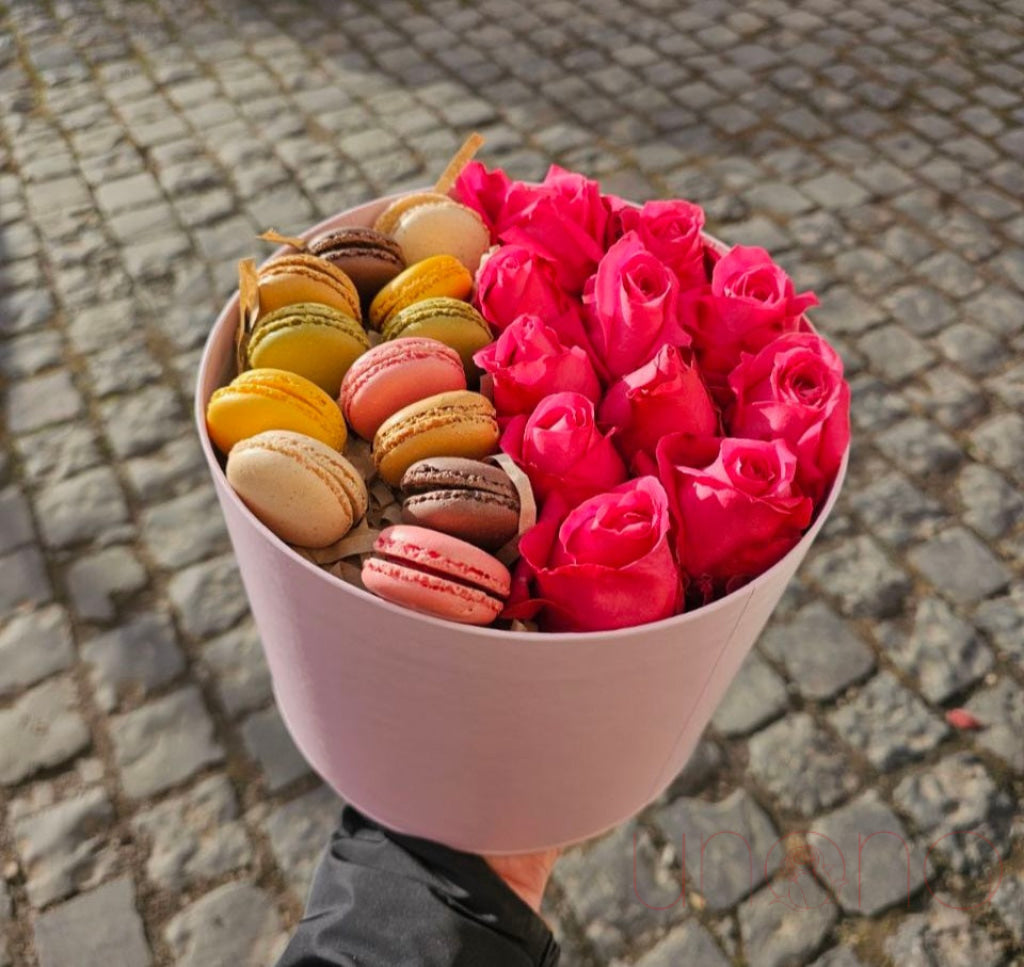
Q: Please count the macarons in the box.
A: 12